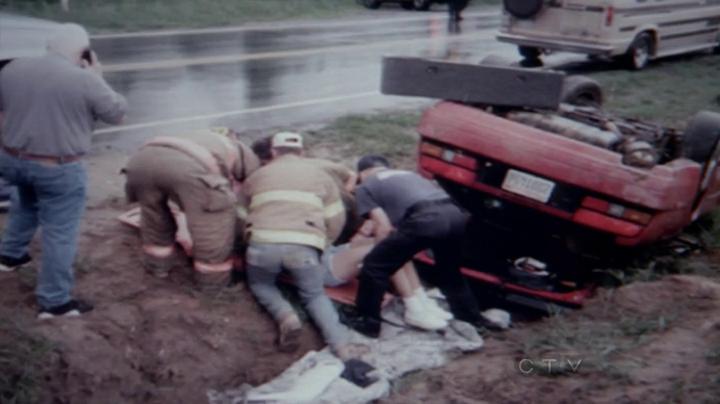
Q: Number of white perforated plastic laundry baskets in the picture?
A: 0